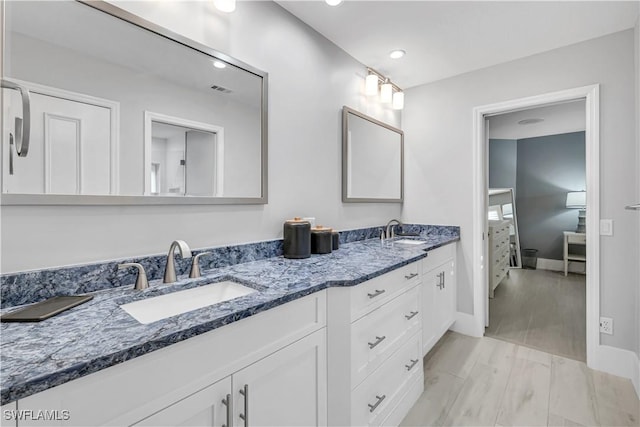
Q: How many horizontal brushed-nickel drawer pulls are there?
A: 6